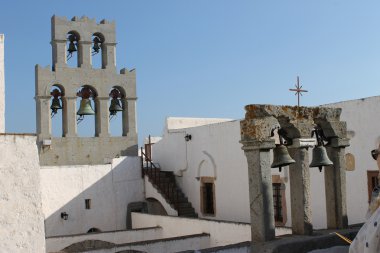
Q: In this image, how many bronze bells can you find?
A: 7